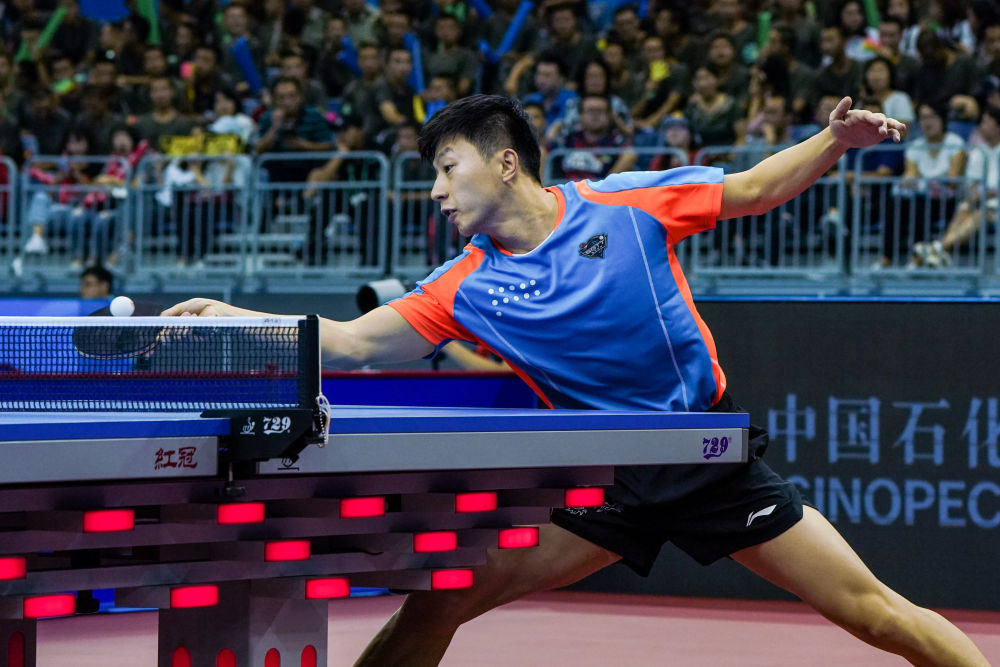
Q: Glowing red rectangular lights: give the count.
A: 13